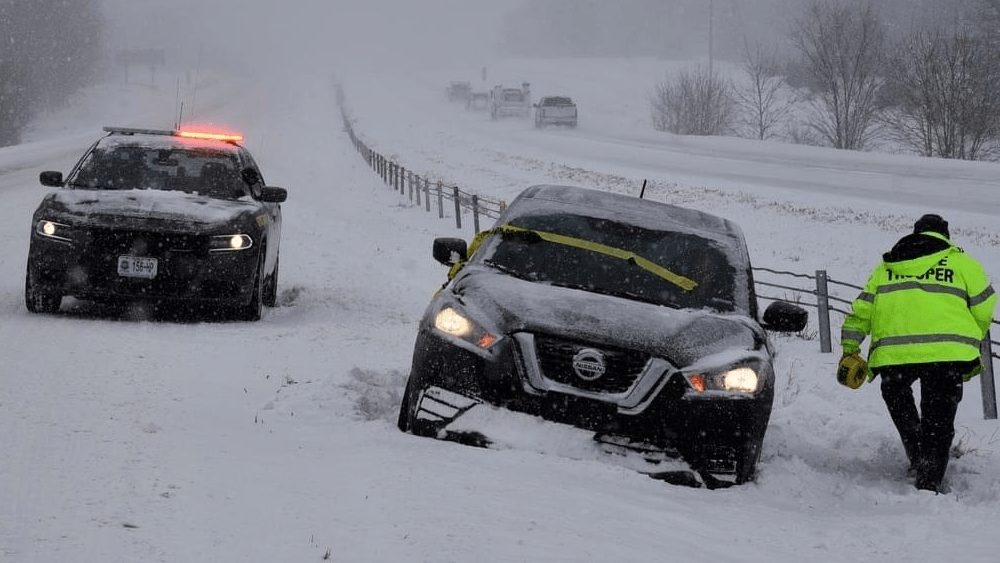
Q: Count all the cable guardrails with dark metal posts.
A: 1